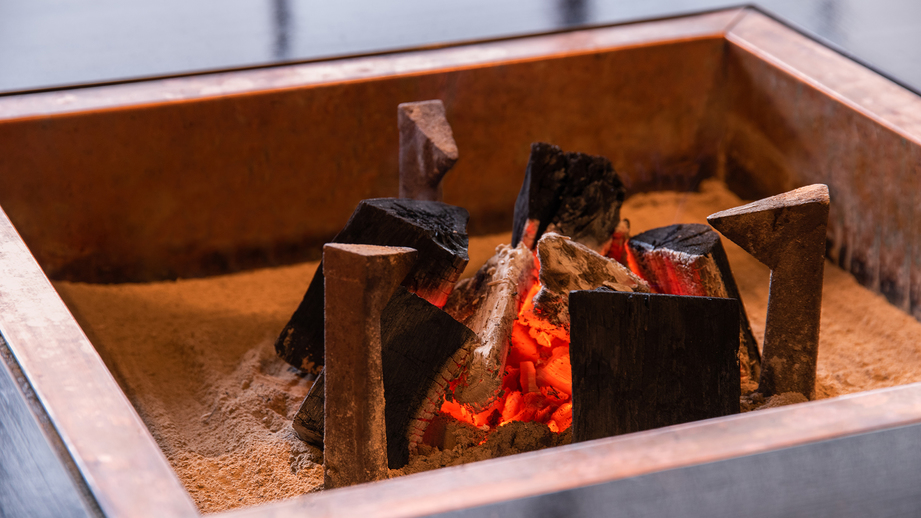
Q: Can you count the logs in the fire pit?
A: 7